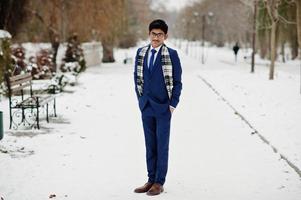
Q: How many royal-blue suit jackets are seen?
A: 1